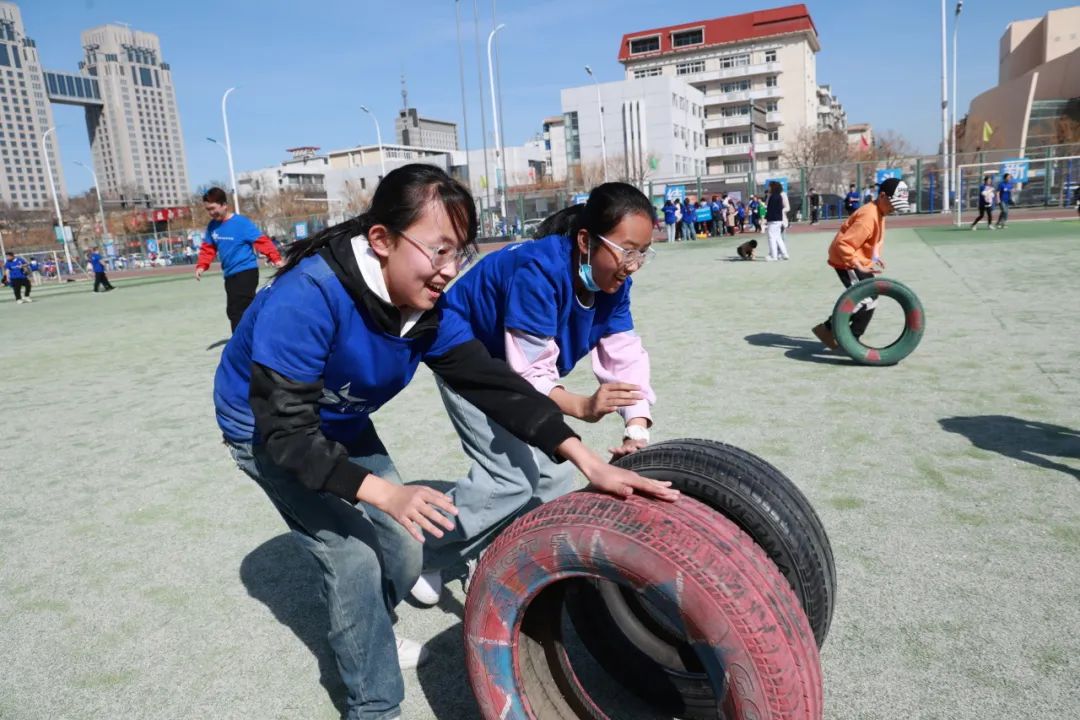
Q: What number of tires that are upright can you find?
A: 3